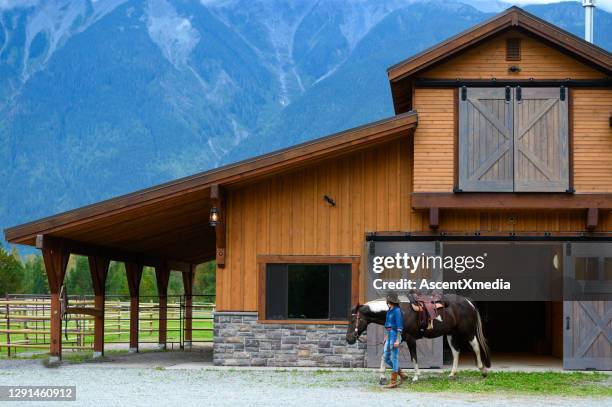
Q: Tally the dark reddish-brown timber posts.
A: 5